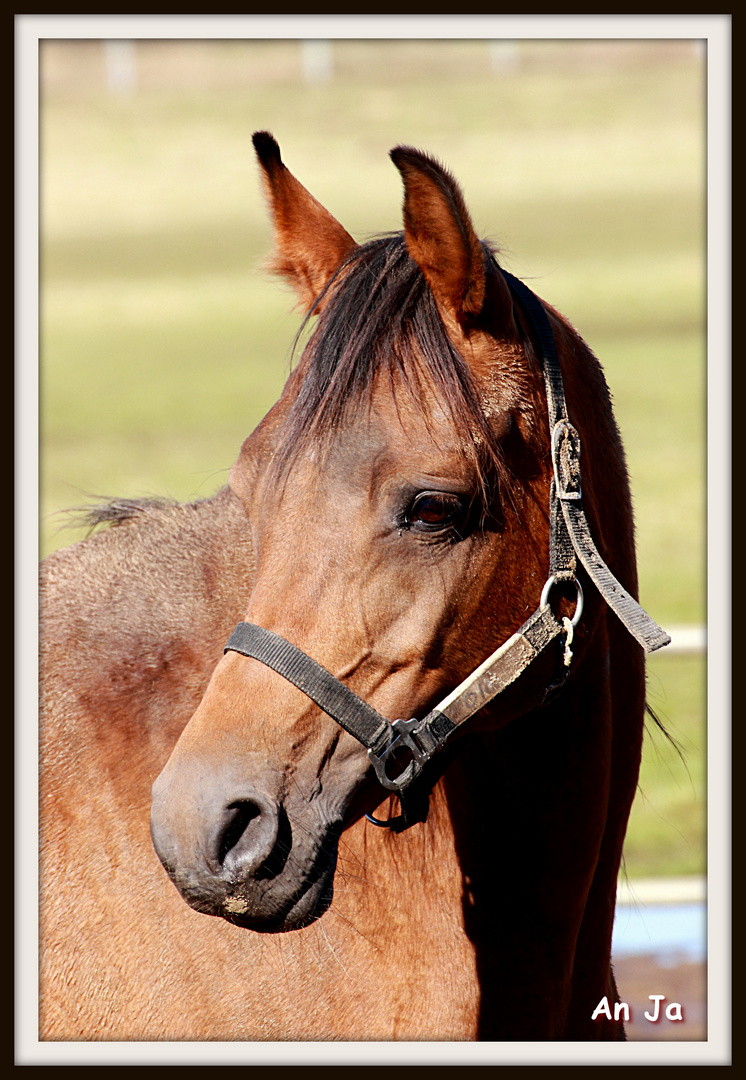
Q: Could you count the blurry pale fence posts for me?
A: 3